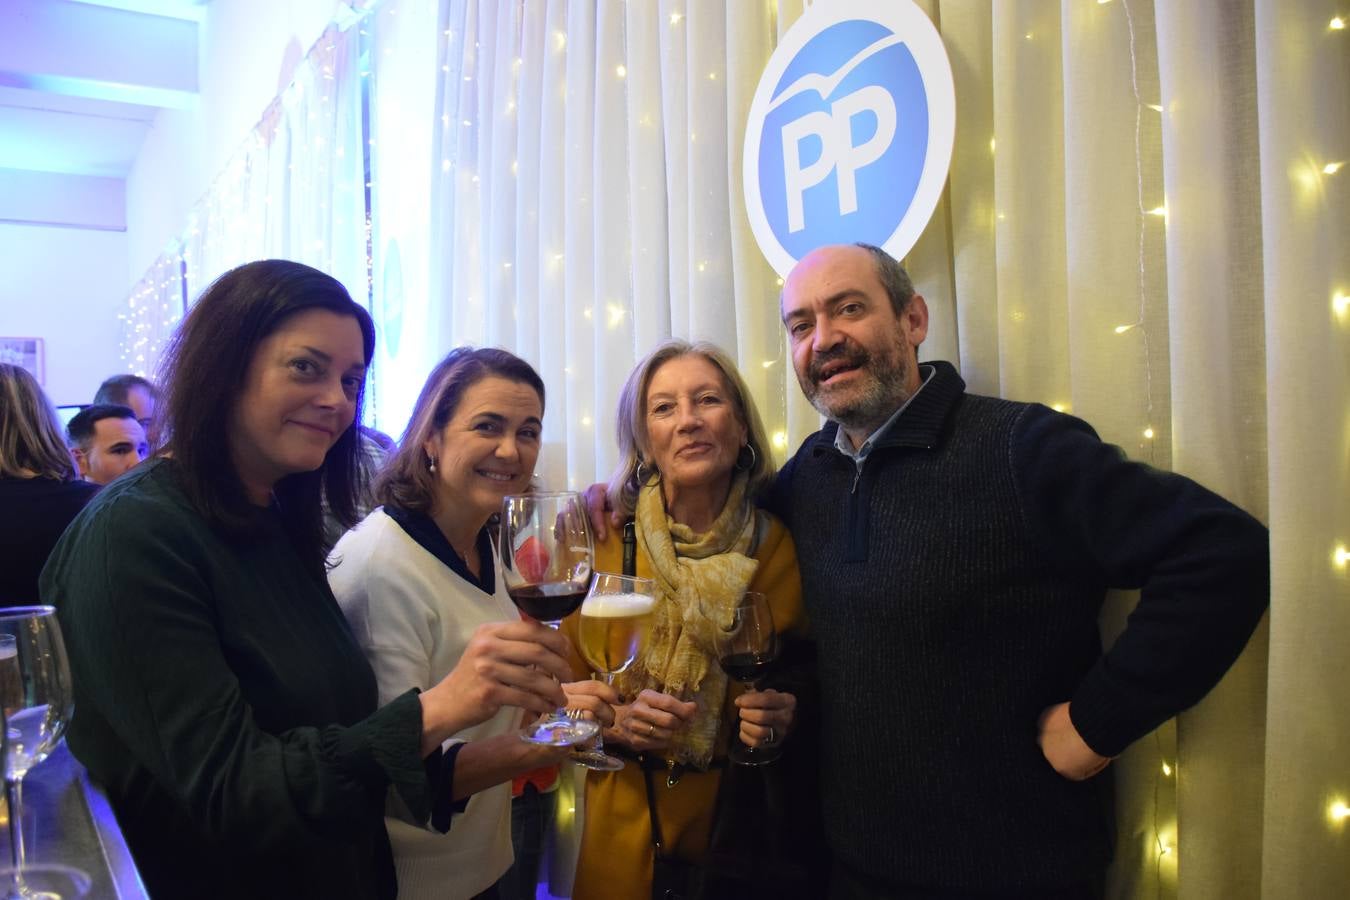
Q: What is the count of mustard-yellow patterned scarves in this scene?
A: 1